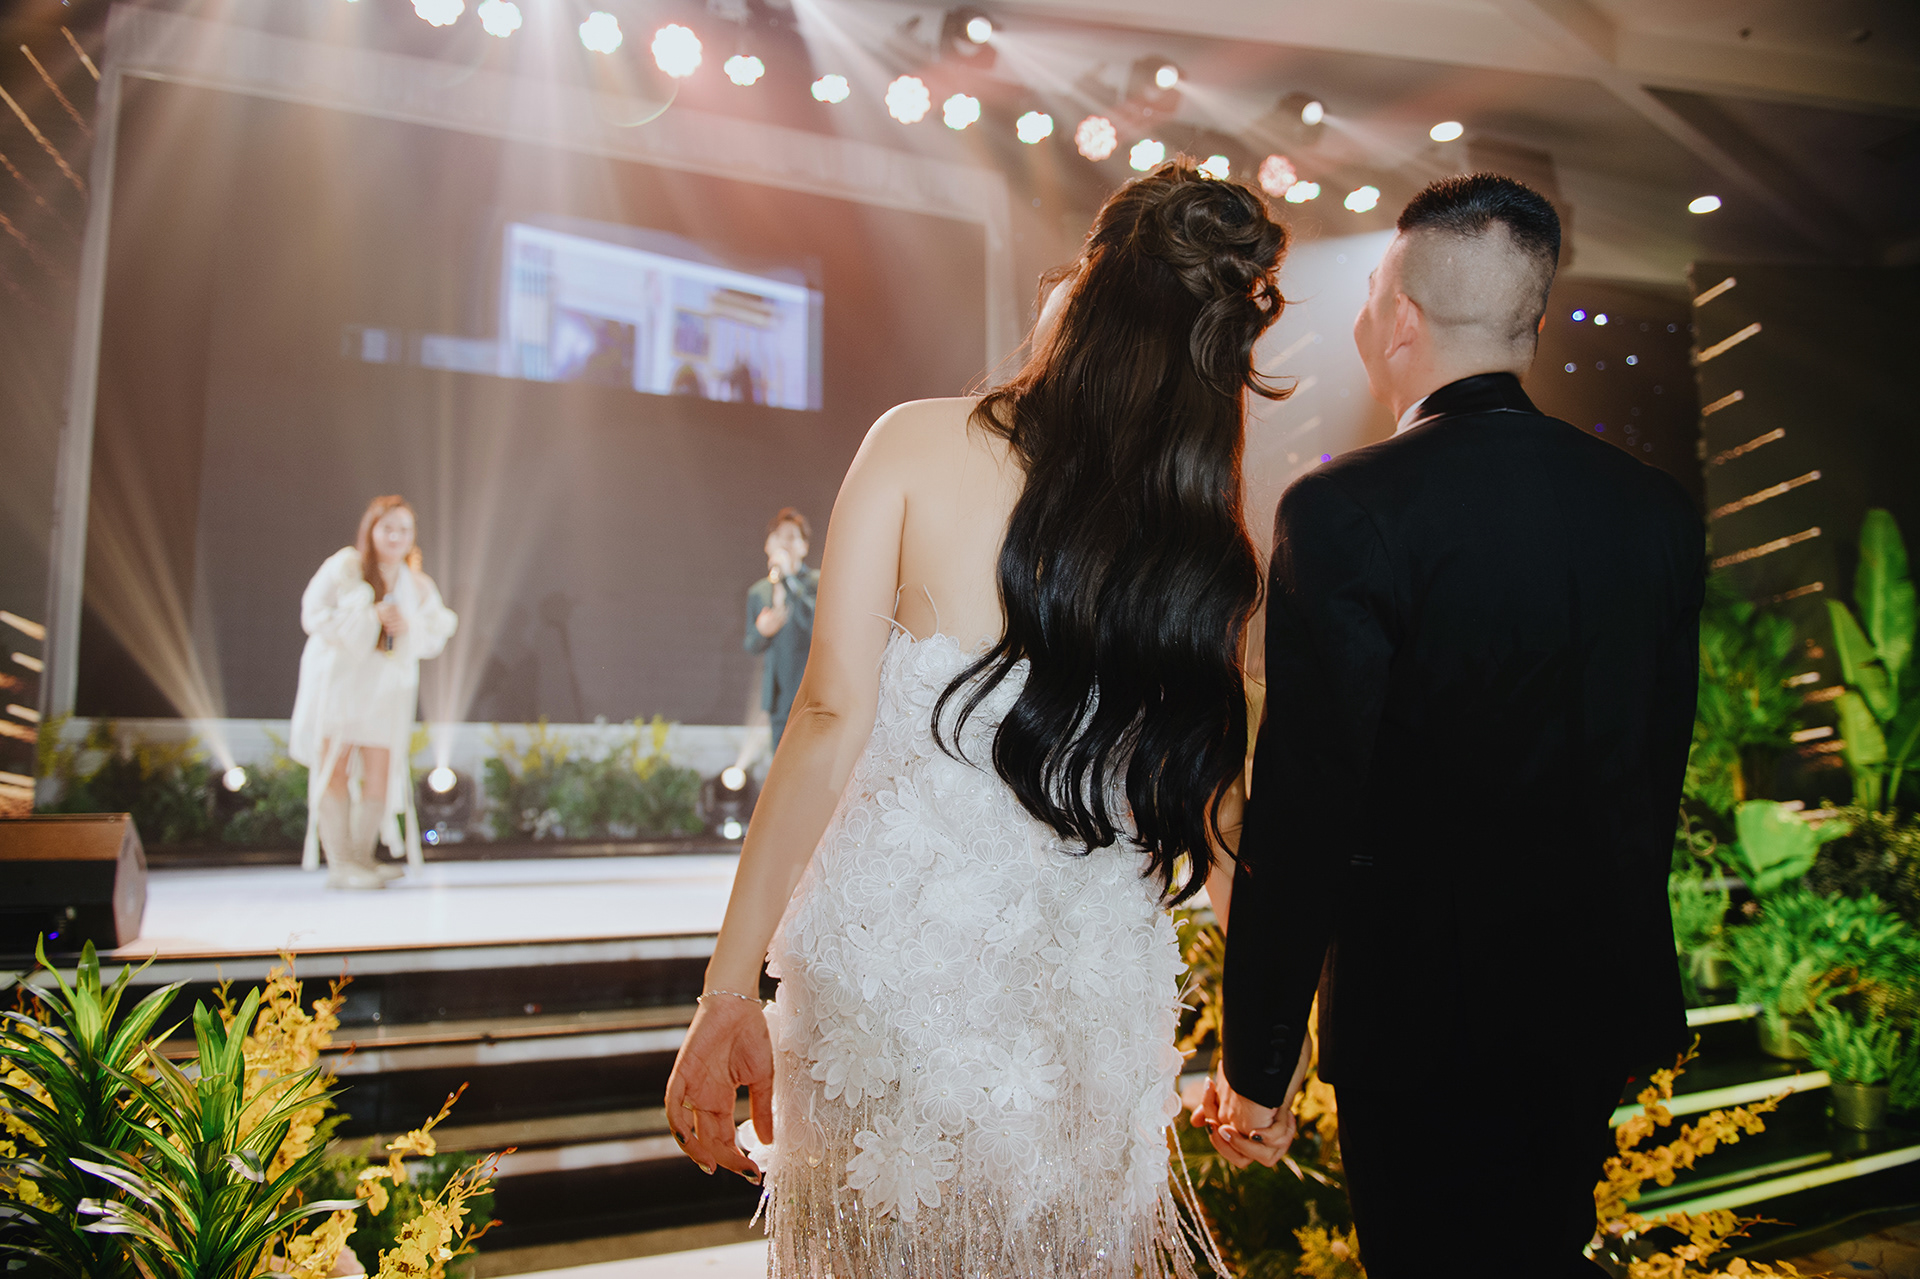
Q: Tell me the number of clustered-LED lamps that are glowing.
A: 15